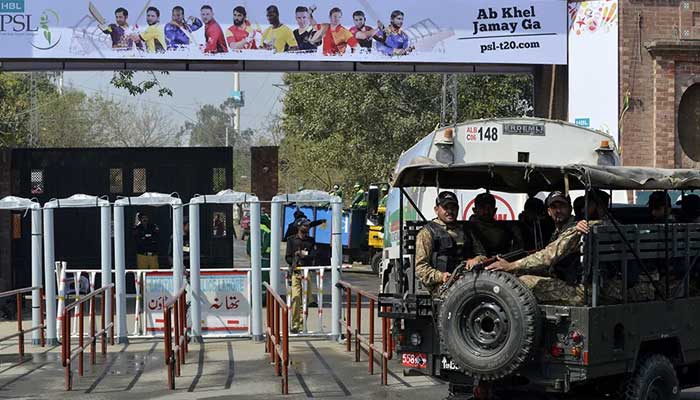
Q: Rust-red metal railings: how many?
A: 5